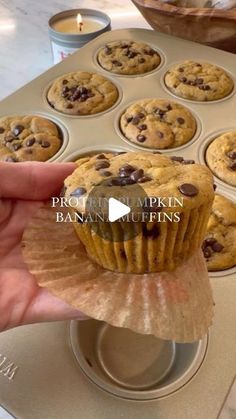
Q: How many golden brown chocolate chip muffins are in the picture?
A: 8